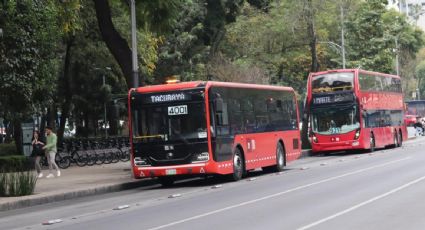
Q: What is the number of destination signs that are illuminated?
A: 2